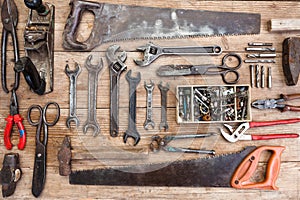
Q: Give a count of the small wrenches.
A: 2